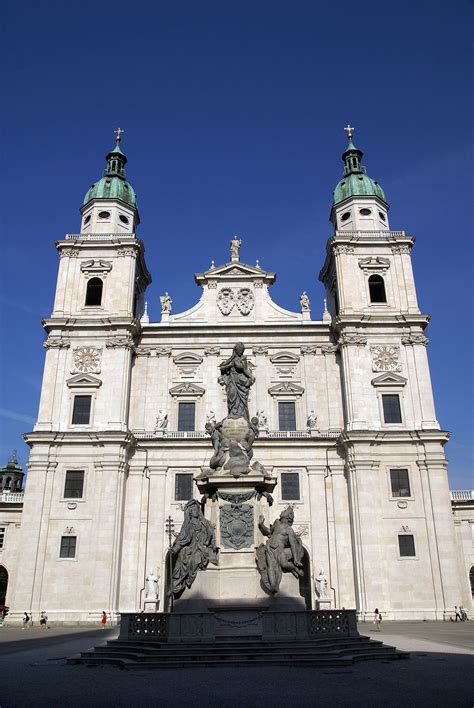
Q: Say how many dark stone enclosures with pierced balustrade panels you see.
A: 1